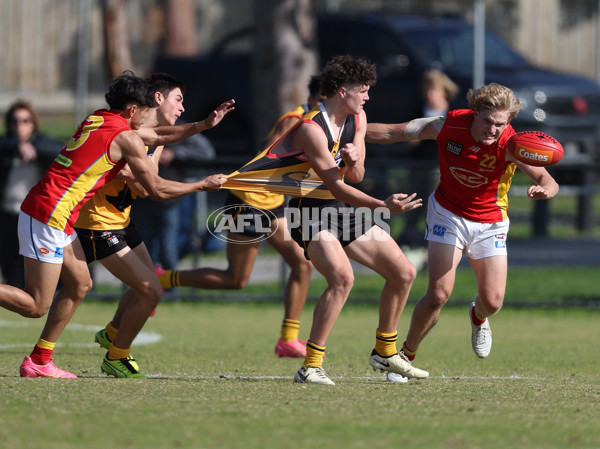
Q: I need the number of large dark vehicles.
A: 1